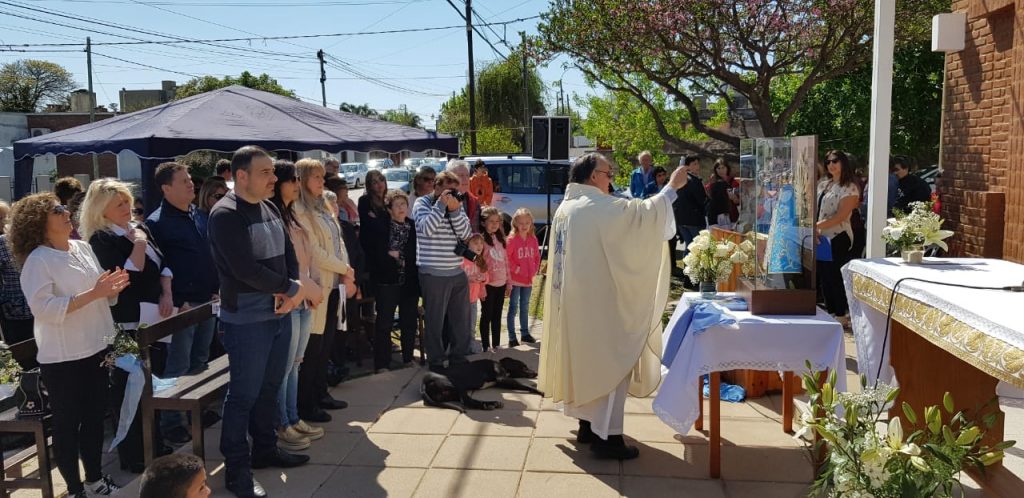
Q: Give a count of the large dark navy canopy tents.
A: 1